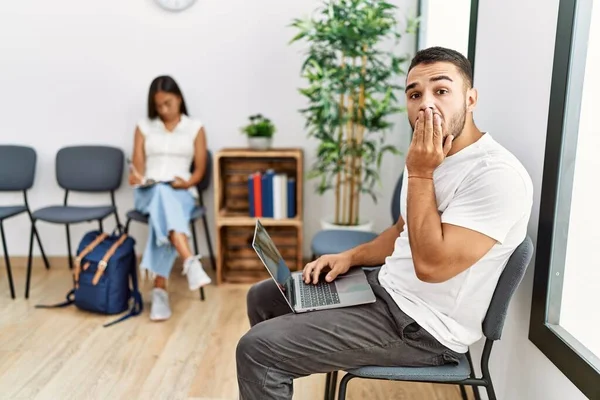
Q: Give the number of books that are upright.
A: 7